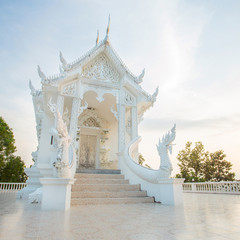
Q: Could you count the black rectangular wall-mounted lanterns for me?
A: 0